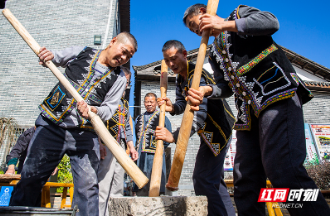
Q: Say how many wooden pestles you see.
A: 3